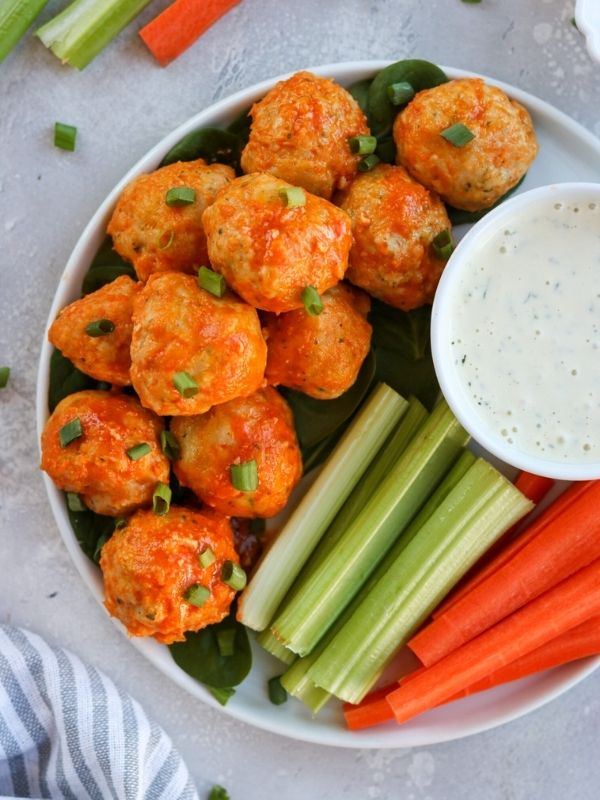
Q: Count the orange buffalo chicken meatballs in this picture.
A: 11